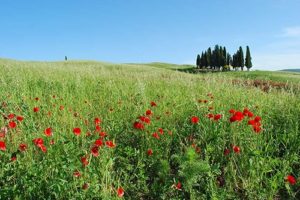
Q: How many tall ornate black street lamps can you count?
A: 0